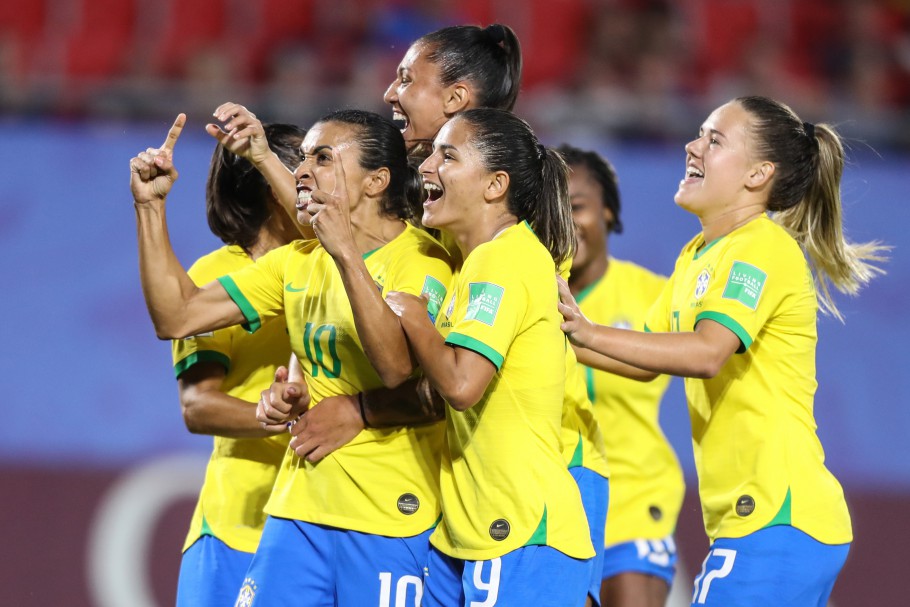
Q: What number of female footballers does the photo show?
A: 6